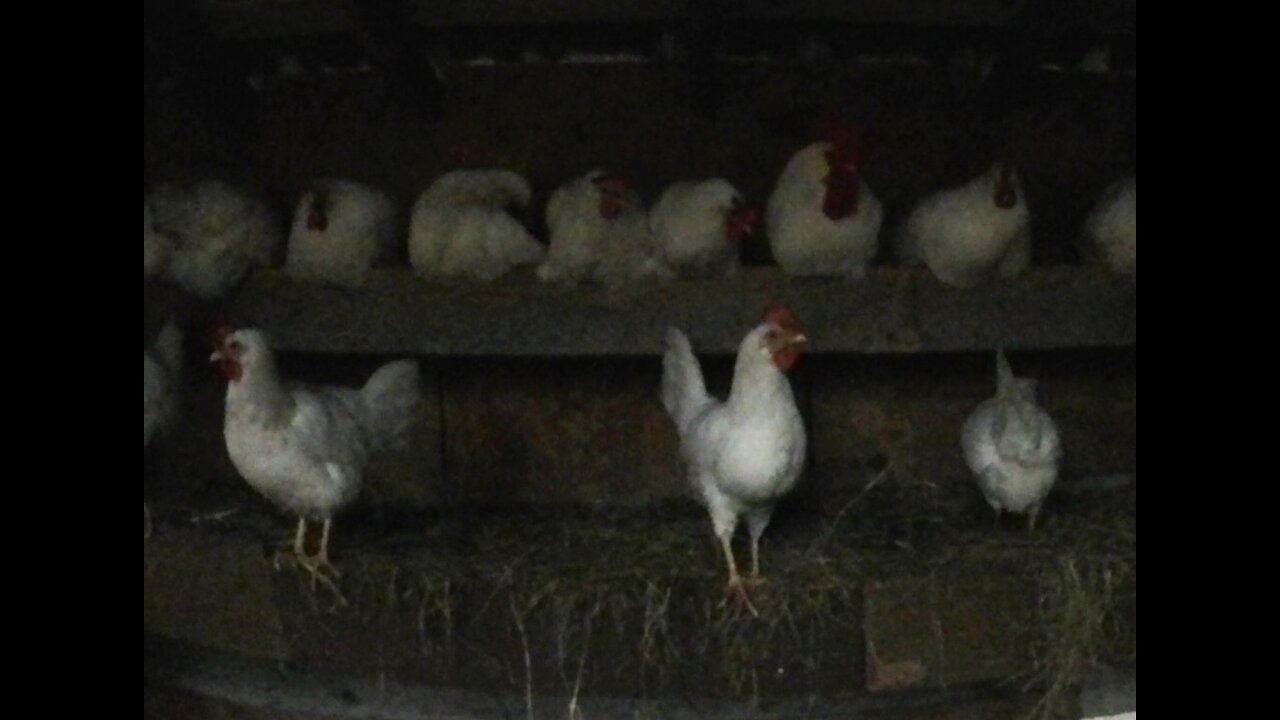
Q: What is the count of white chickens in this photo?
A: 12